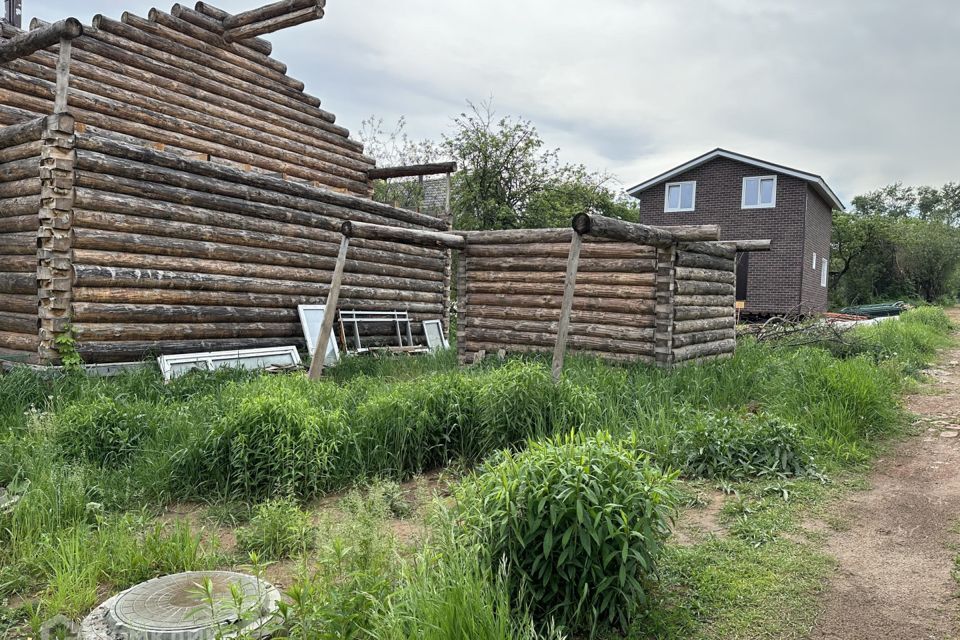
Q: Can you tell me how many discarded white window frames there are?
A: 4